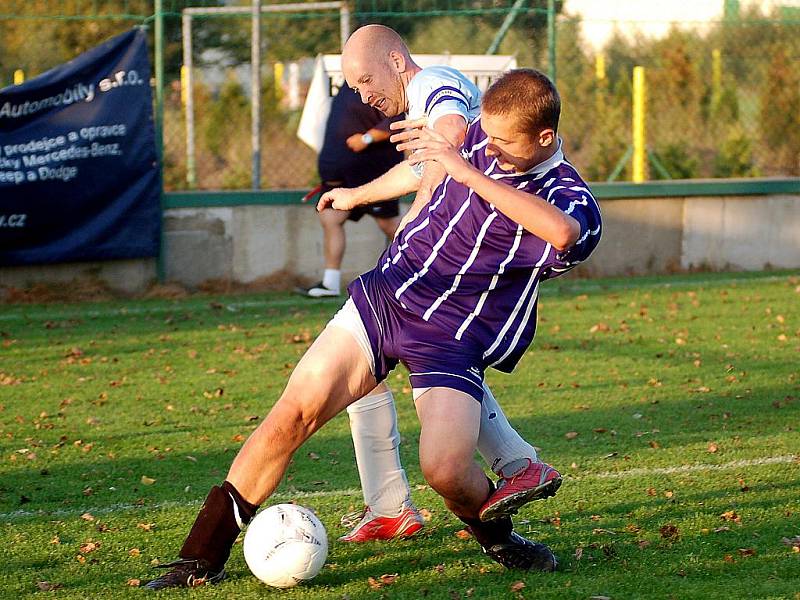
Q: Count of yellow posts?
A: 6